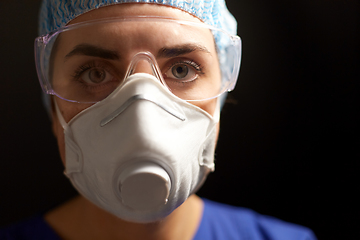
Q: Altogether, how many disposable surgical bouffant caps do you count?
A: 1